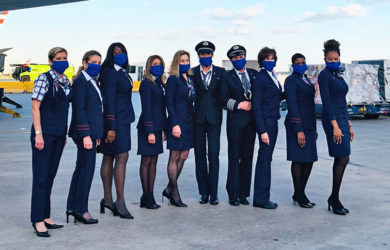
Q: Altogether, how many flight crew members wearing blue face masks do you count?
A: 10